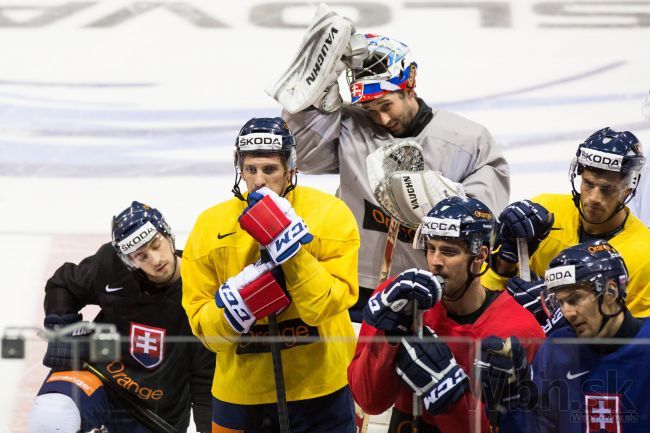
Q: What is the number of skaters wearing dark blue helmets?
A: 5